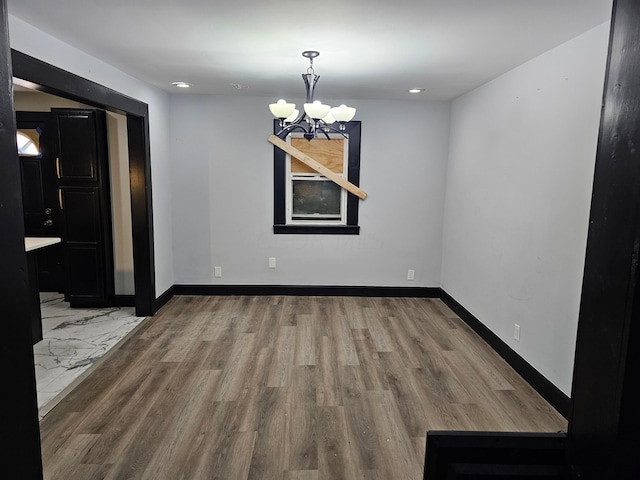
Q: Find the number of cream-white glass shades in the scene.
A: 5